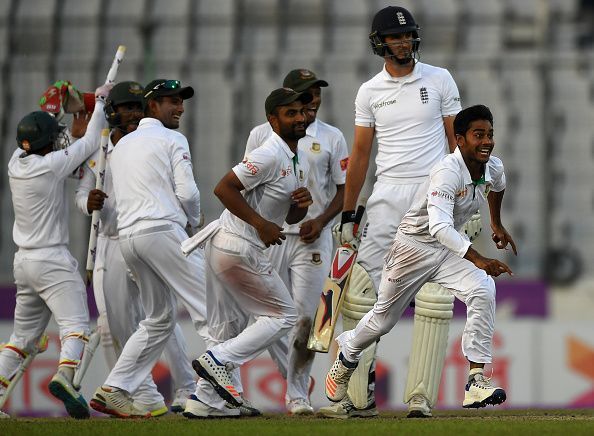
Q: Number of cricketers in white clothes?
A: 7